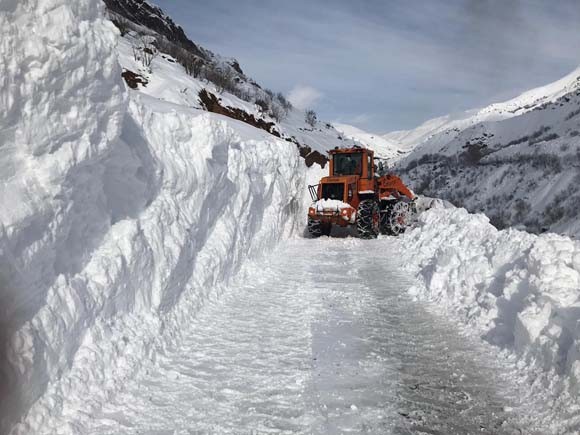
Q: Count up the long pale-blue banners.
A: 0